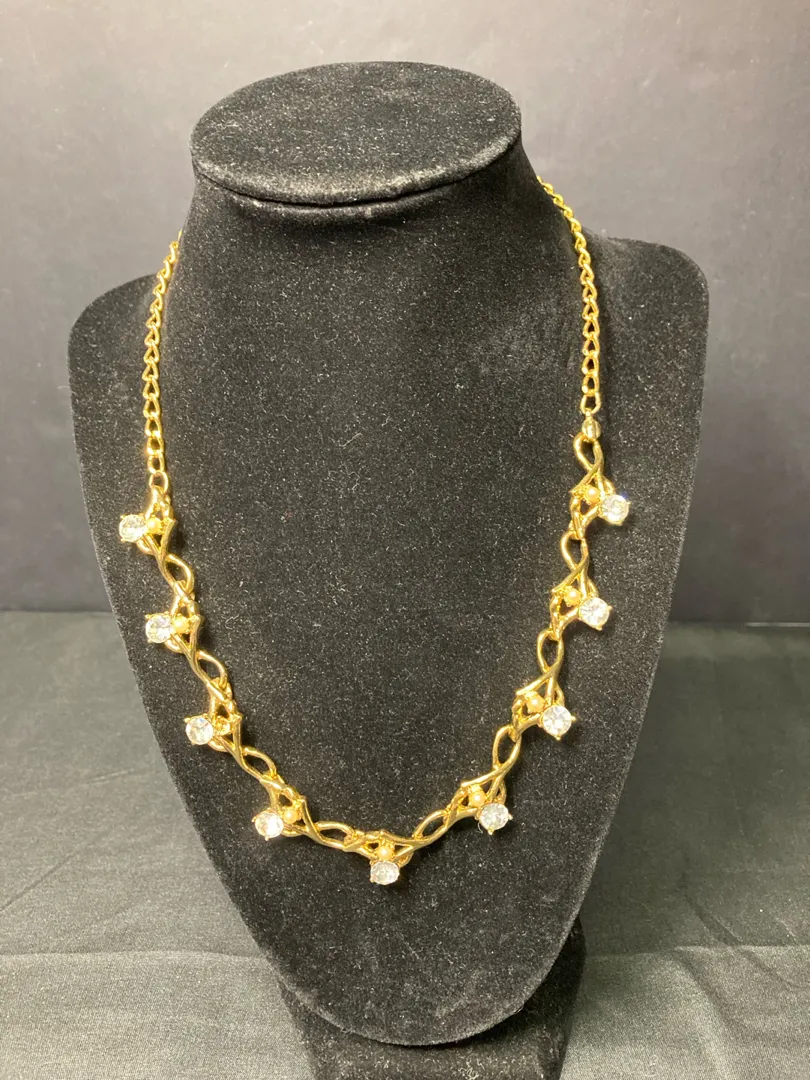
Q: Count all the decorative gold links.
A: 9